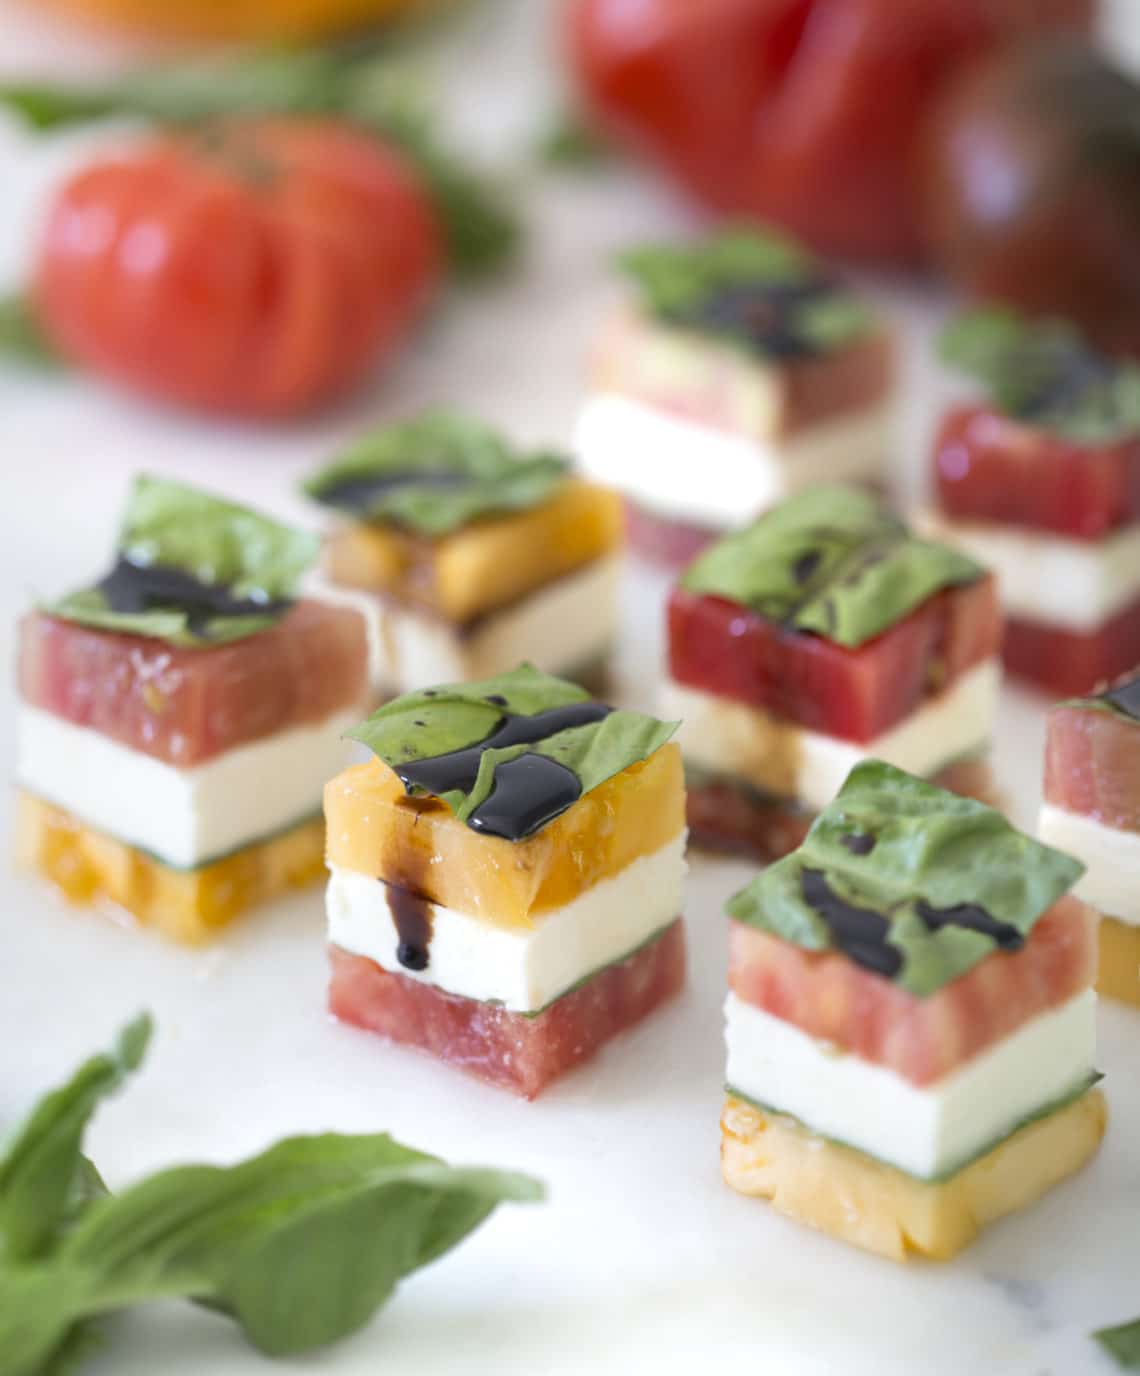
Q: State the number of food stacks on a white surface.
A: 8